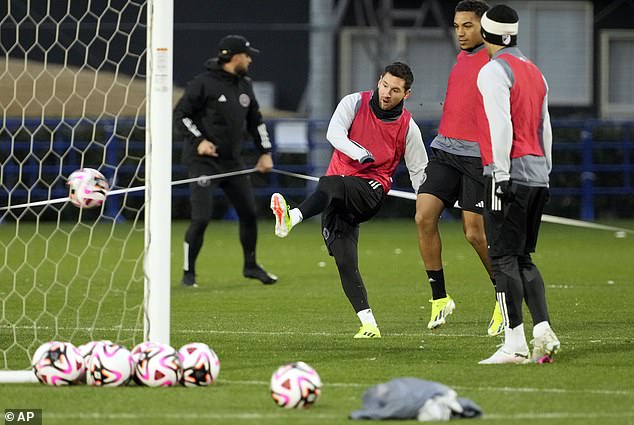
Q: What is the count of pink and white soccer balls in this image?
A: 7